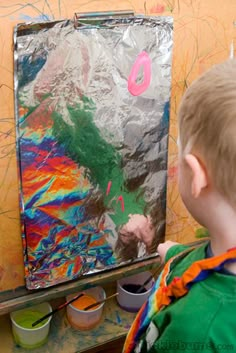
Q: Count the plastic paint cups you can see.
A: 3